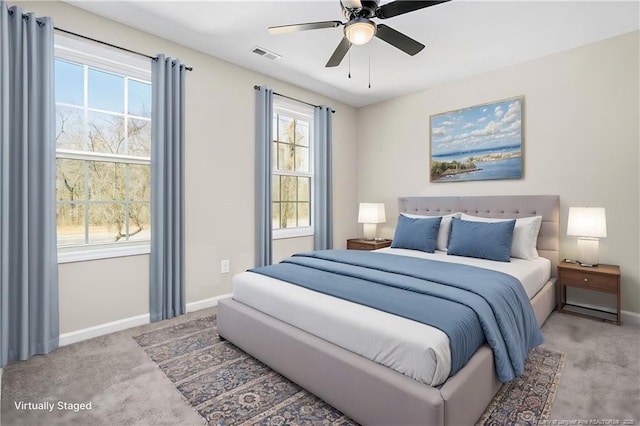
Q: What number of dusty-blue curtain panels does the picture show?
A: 4